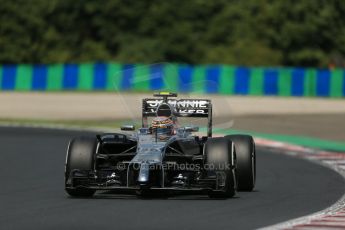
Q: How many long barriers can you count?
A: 1